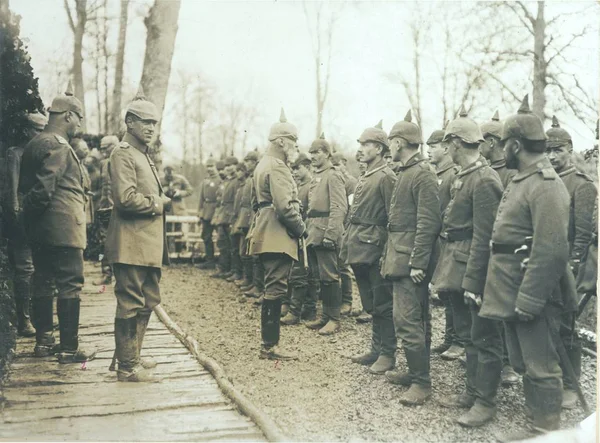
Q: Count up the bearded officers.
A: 2